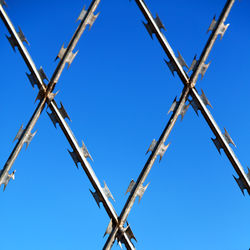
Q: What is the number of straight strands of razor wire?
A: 4